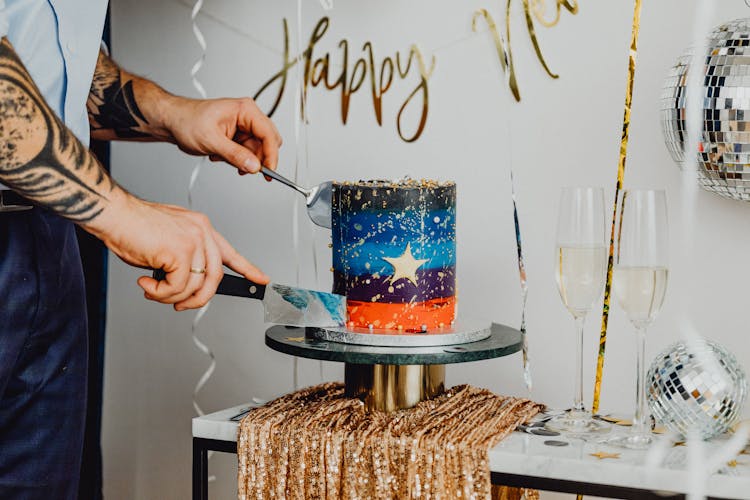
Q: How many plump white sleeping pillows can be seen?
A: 0